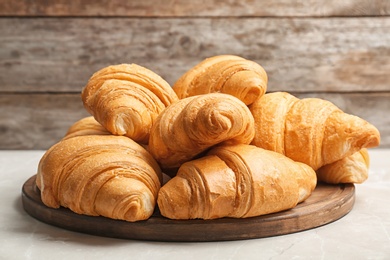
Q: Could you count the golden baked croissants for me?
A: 8